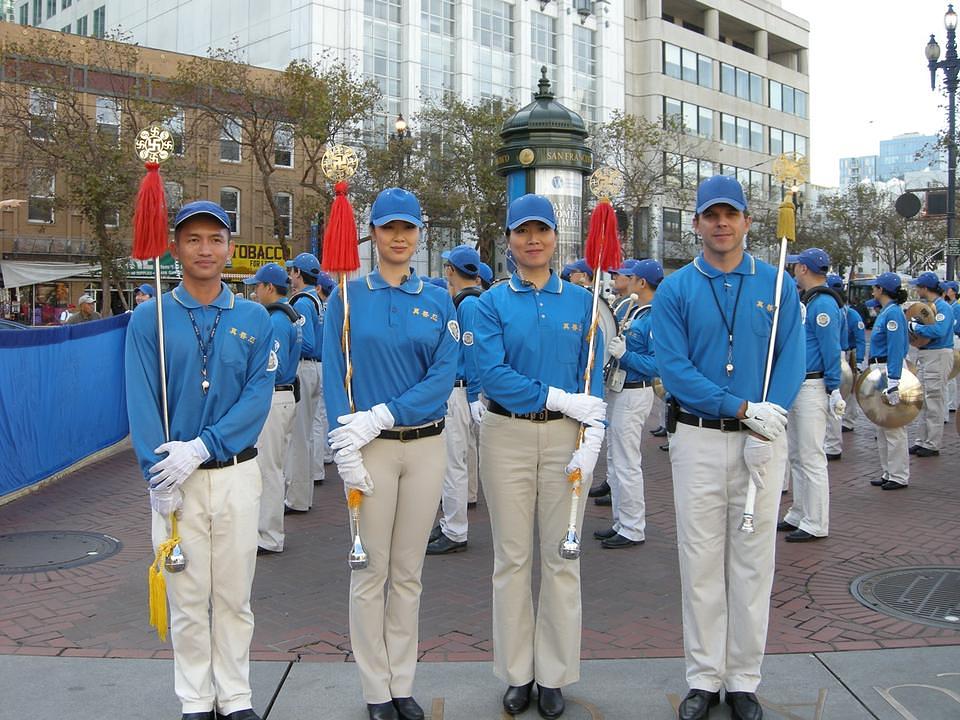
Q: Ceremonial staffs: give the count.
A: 4